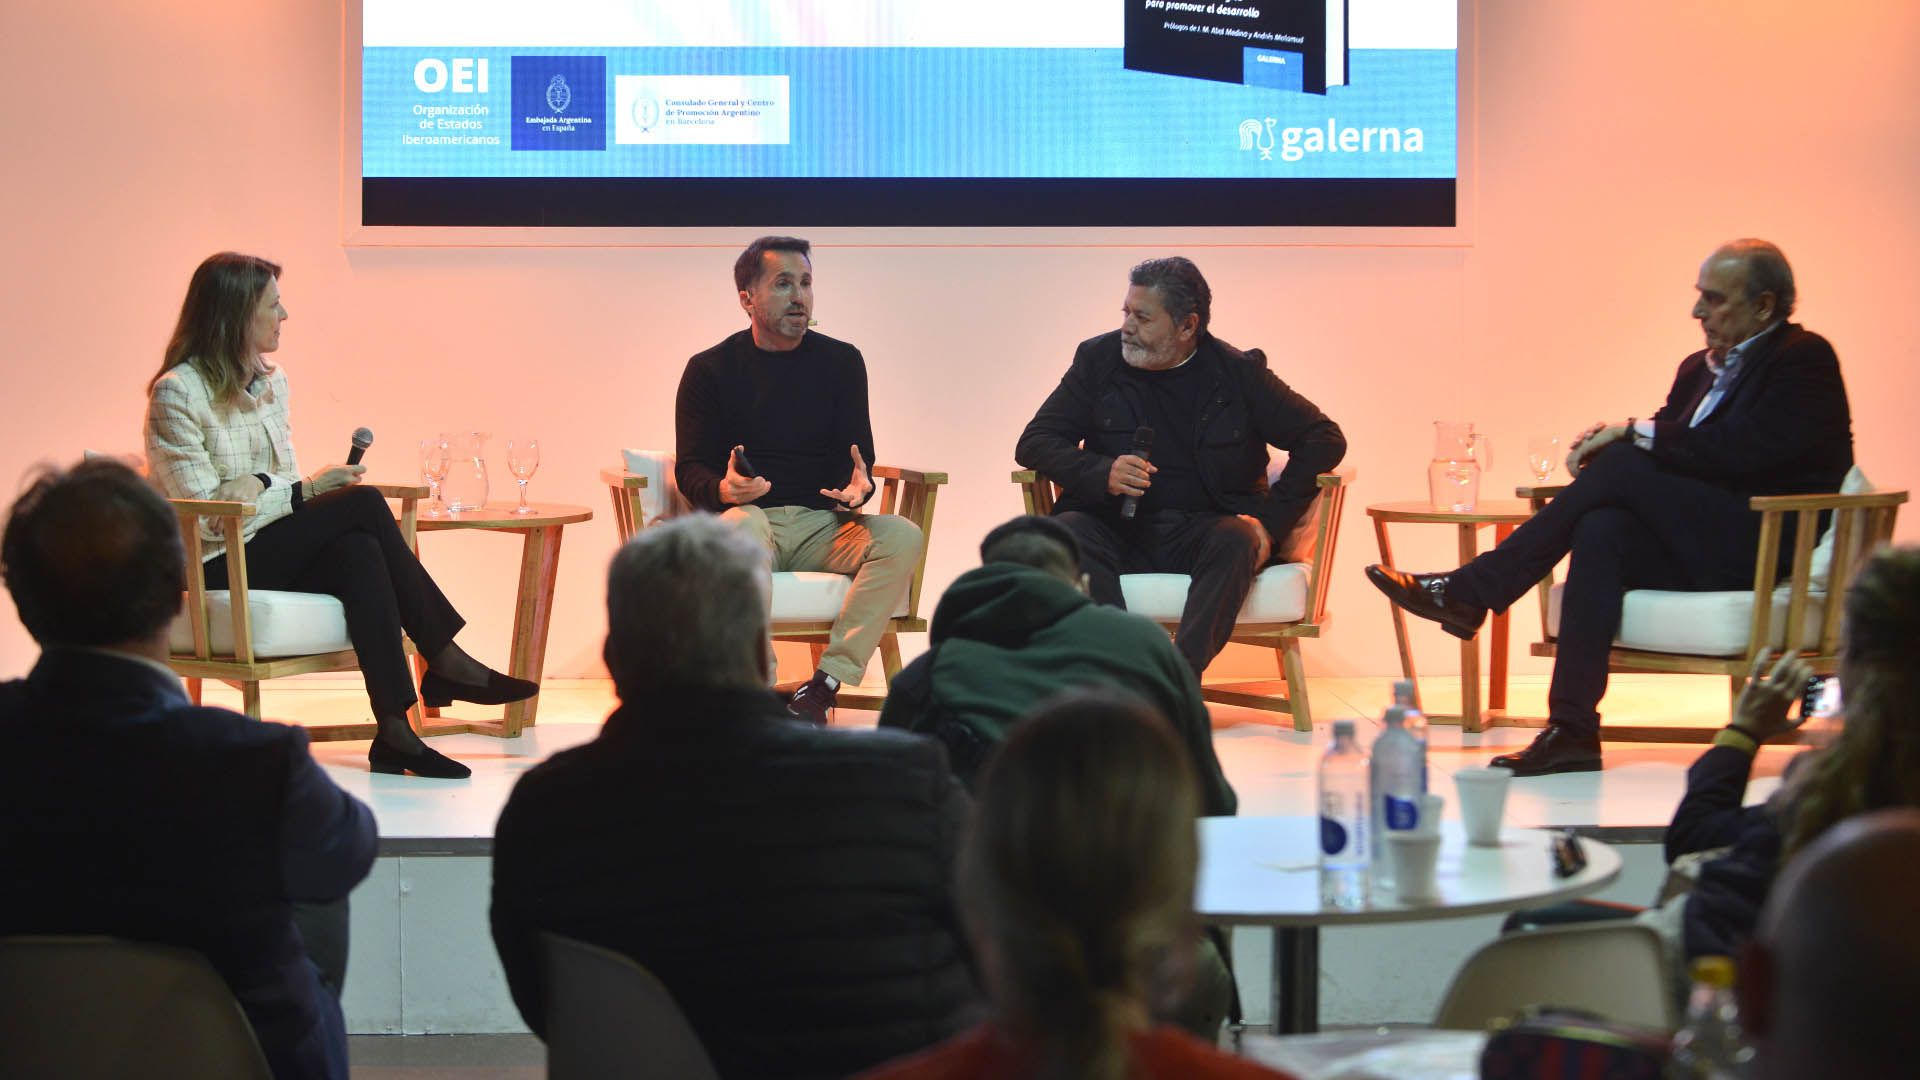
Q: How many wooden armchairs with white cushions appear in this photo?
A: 4